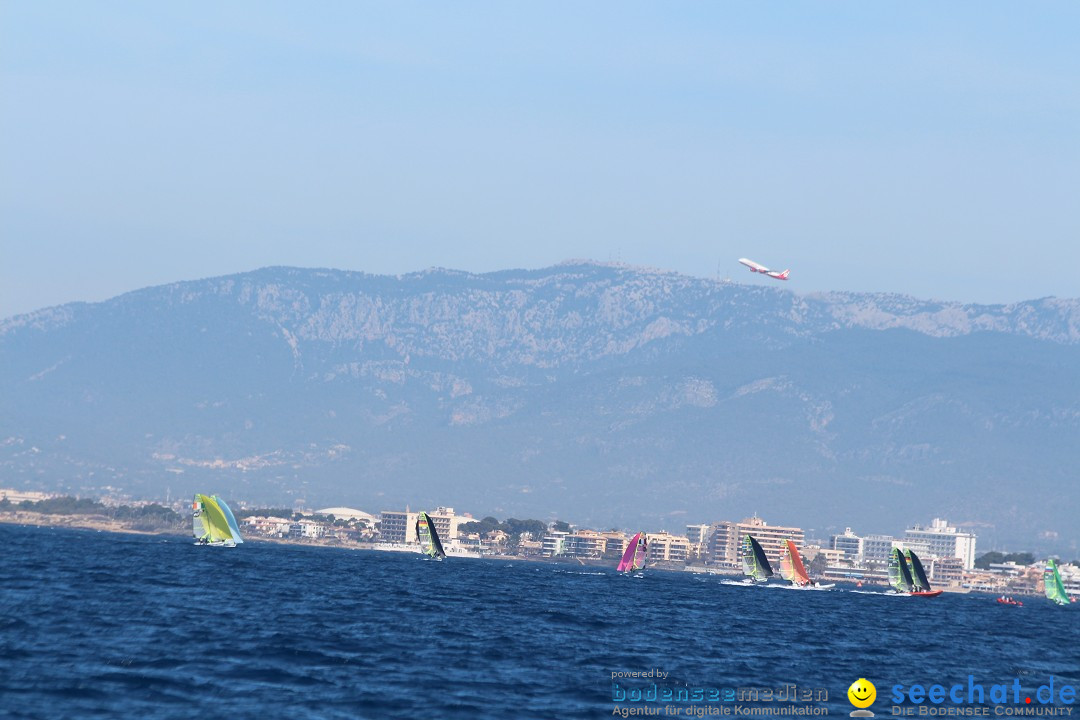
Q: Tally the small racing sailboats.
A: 9